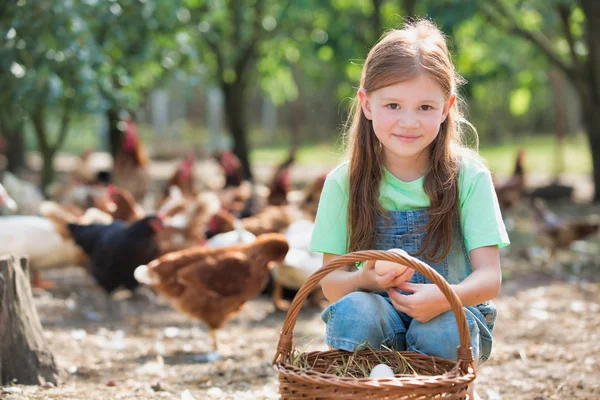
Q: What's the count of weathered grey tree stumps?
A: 1